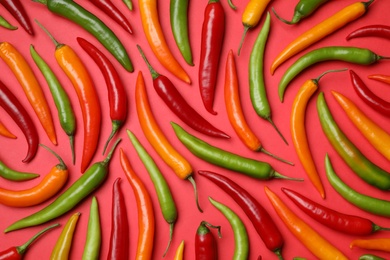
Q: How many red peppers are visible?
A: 13